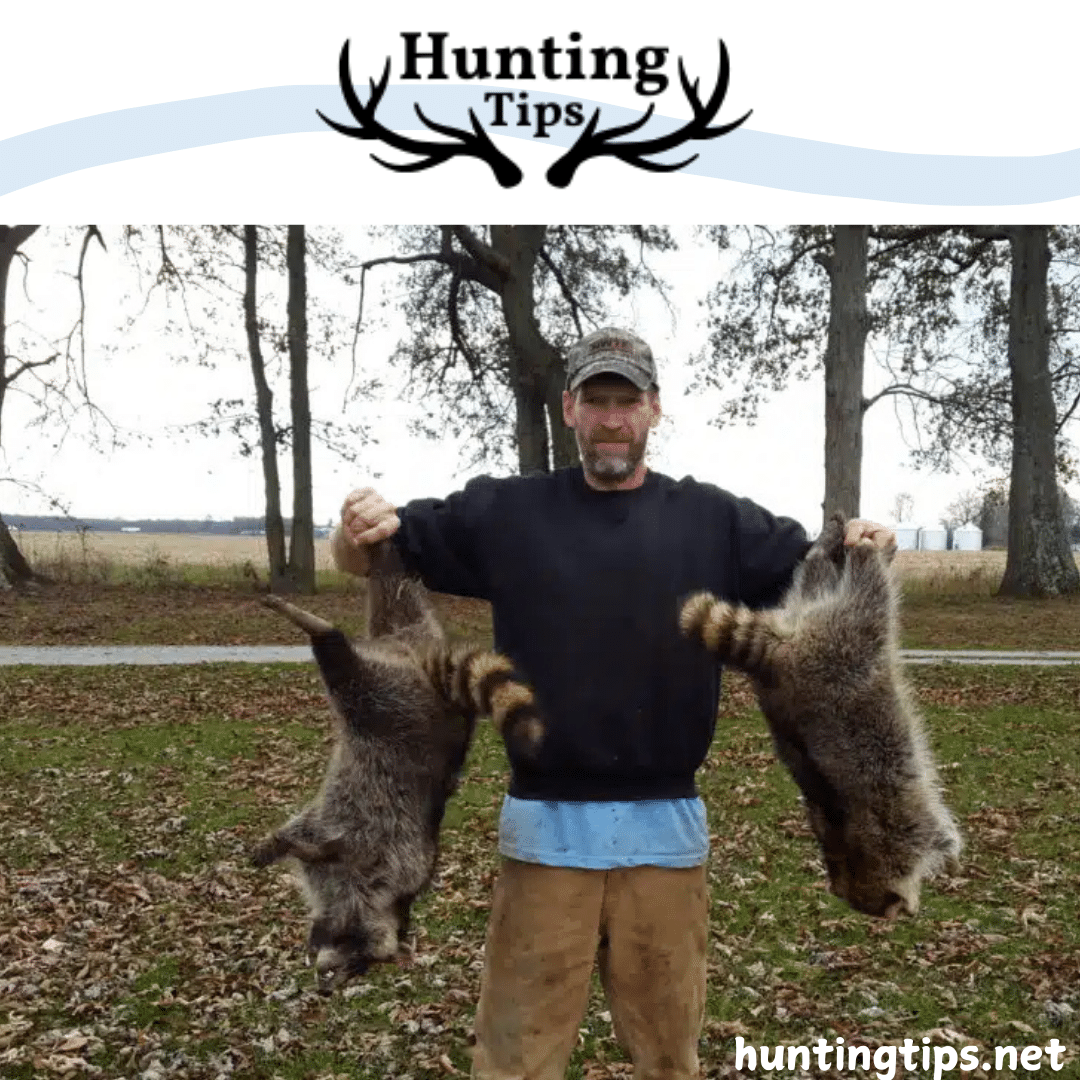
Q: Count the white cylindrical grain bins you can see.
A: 3